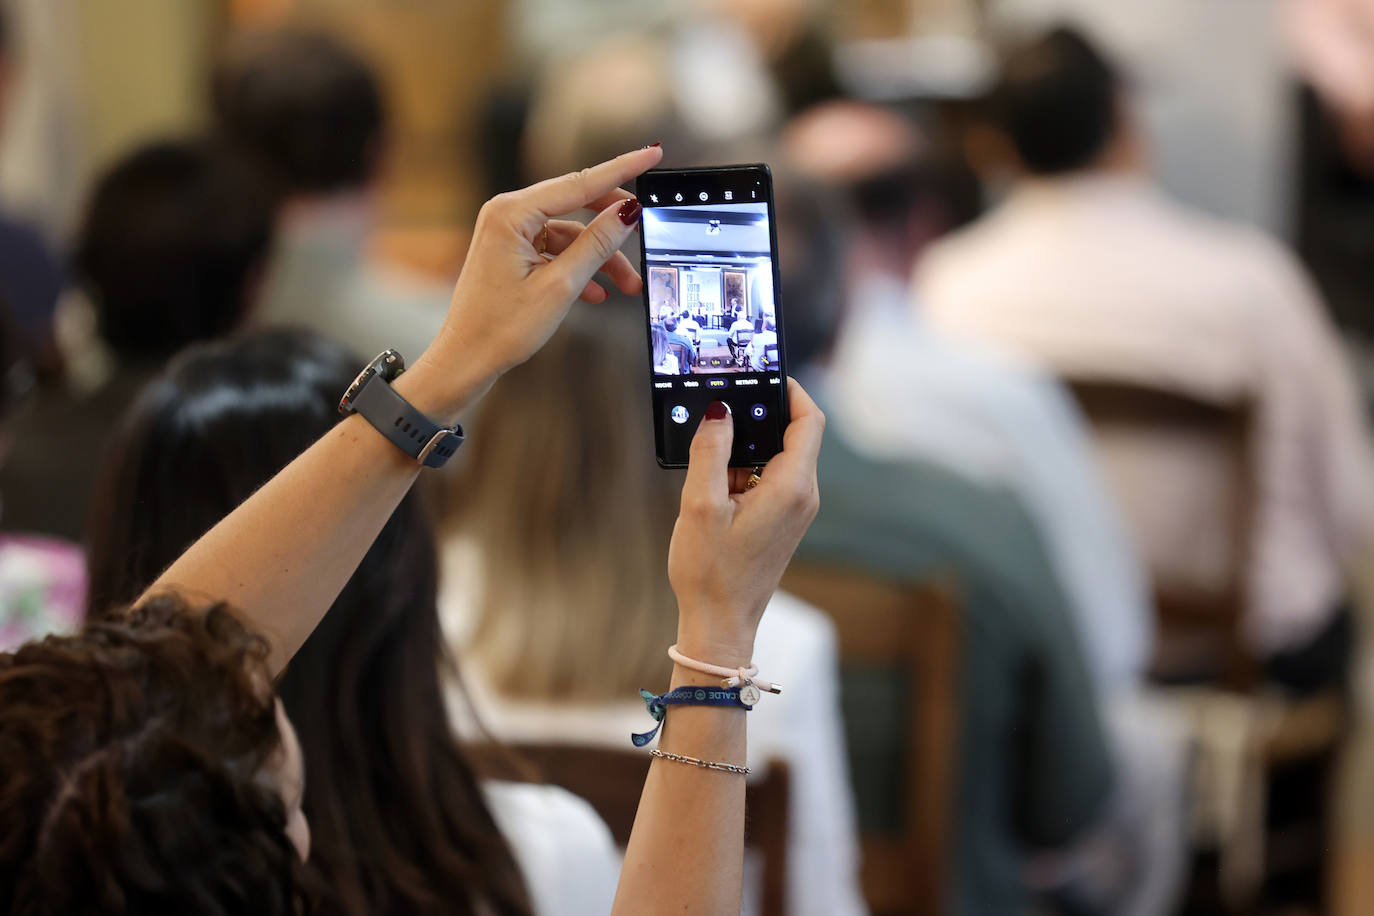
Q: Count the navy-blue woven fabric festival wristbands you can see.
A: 1